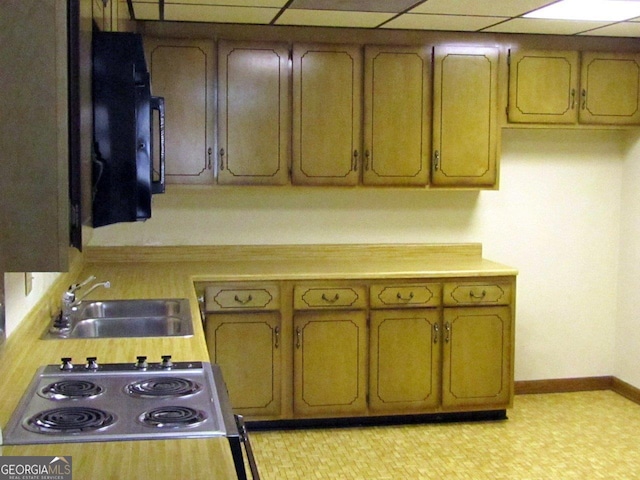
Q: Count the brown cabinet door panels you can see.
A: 11